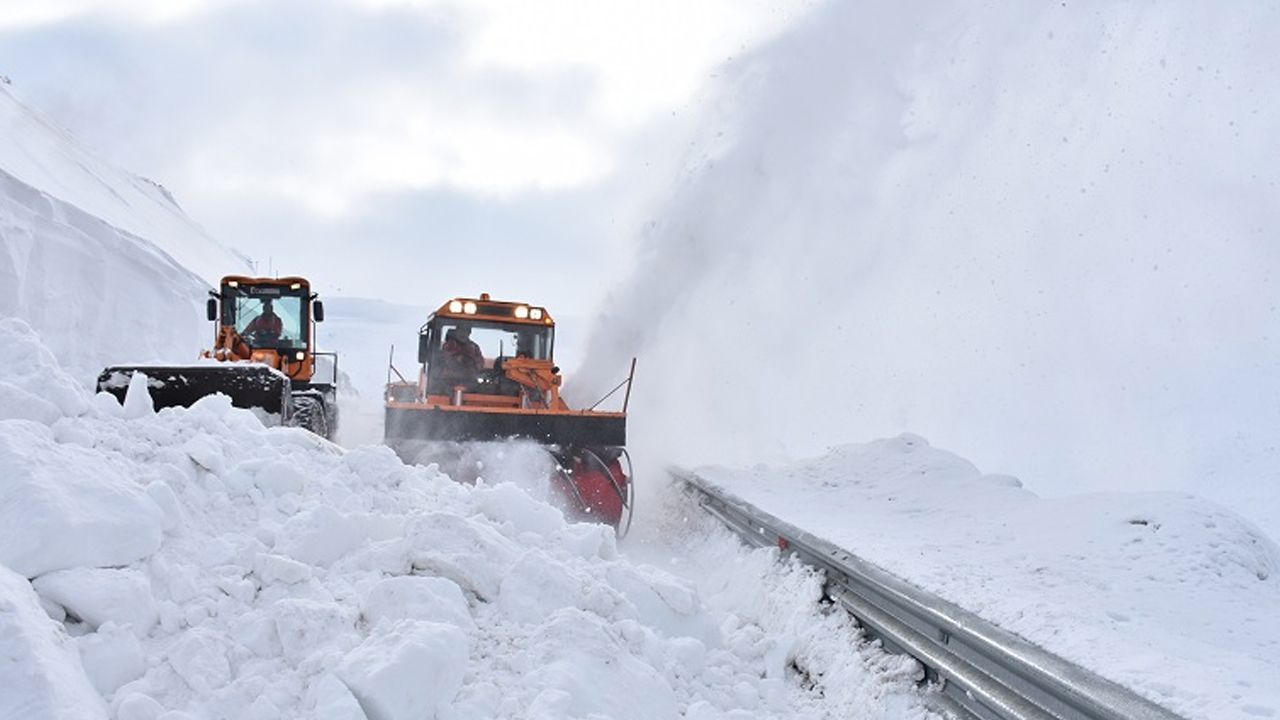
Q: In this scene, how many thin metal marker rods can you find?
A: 2